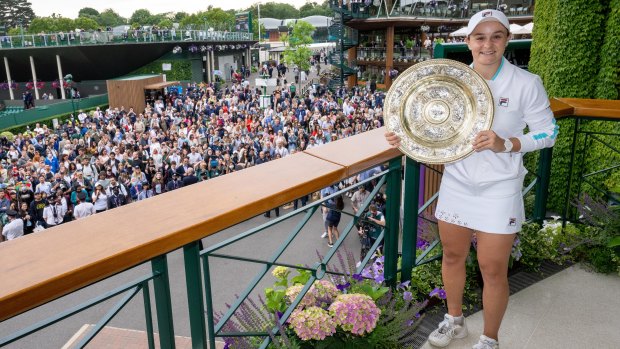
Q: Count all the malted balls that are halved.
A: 0